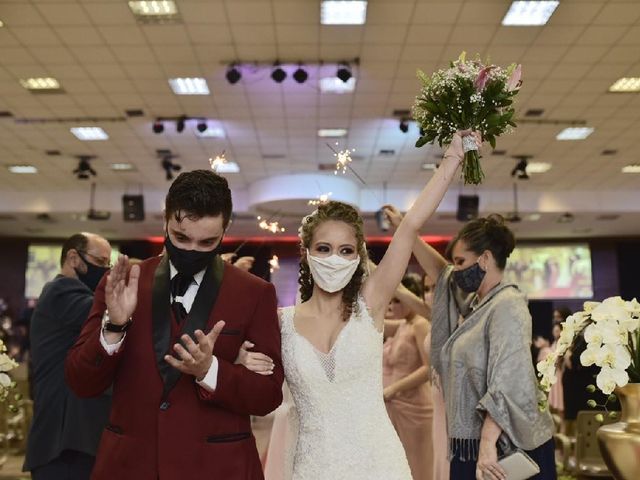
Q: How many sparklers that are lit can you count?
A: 5